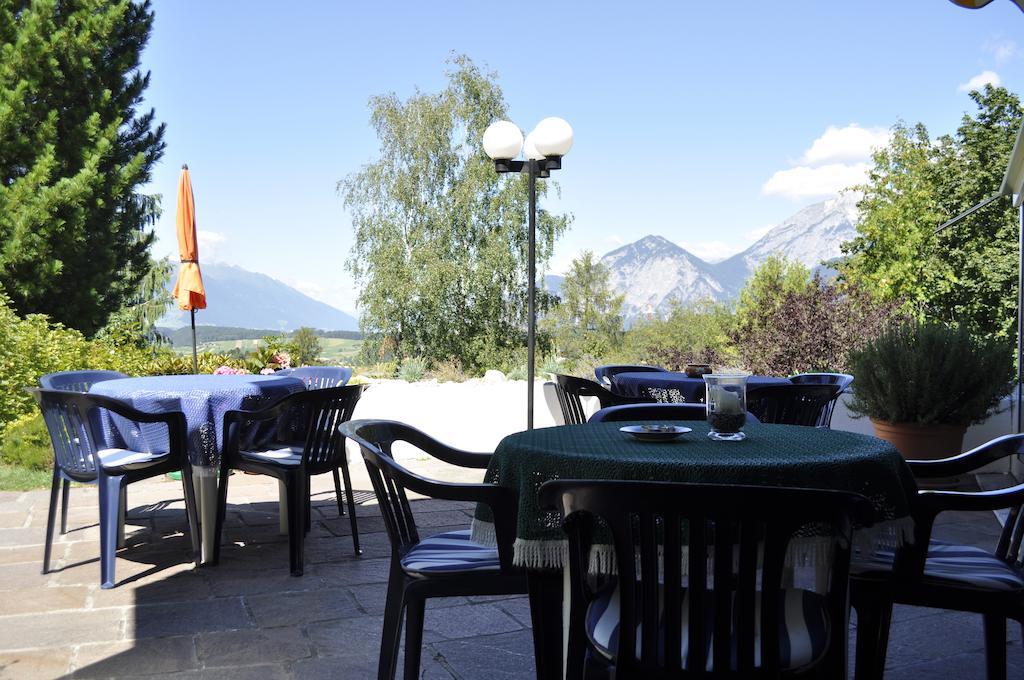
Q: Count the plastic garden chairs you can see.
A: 12